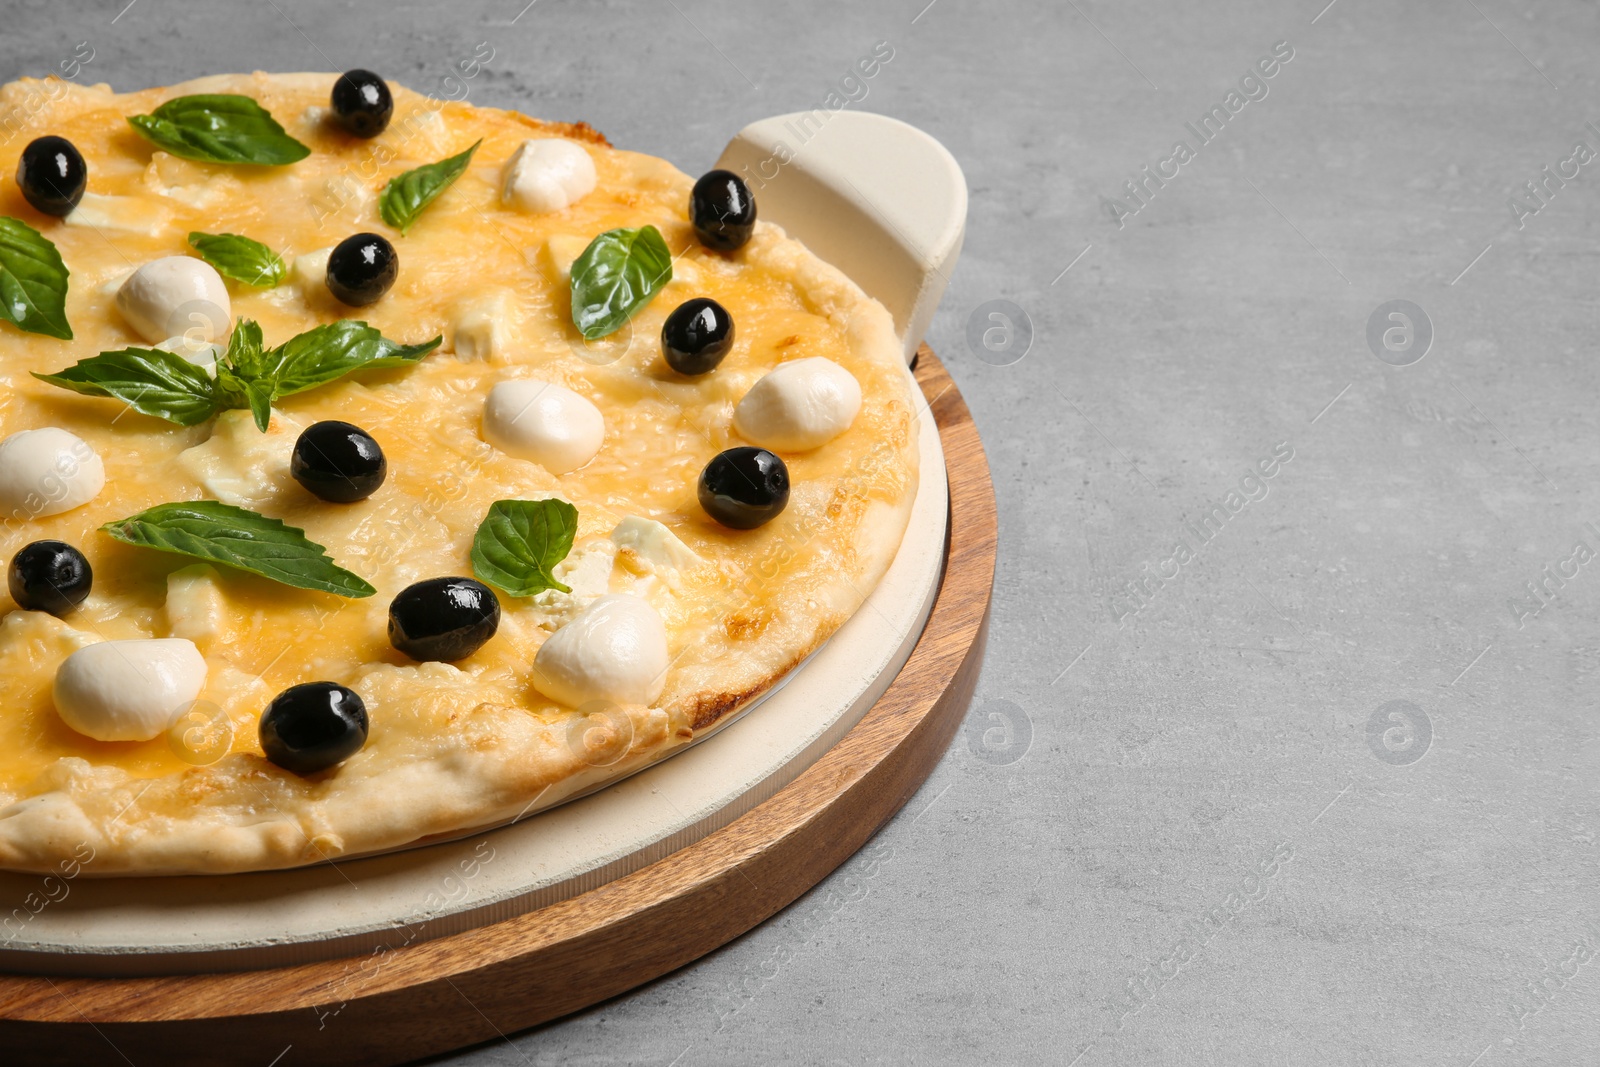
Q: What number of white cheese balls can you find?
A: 7